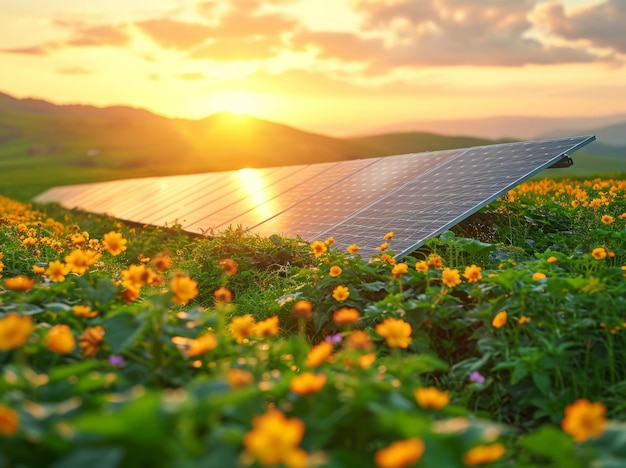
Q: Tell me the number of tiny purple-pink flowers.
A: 3